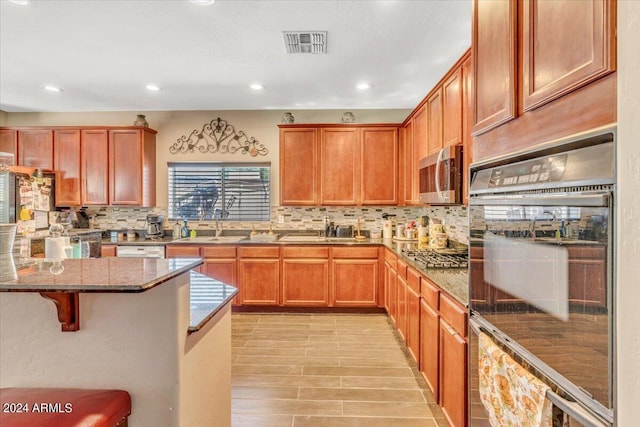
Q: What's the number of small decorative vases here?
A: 3